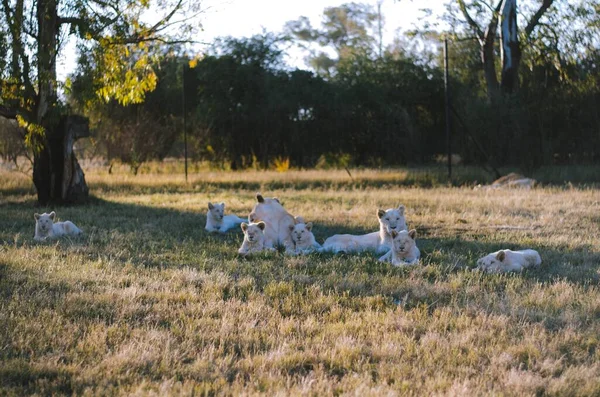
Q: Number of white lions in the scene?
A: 8